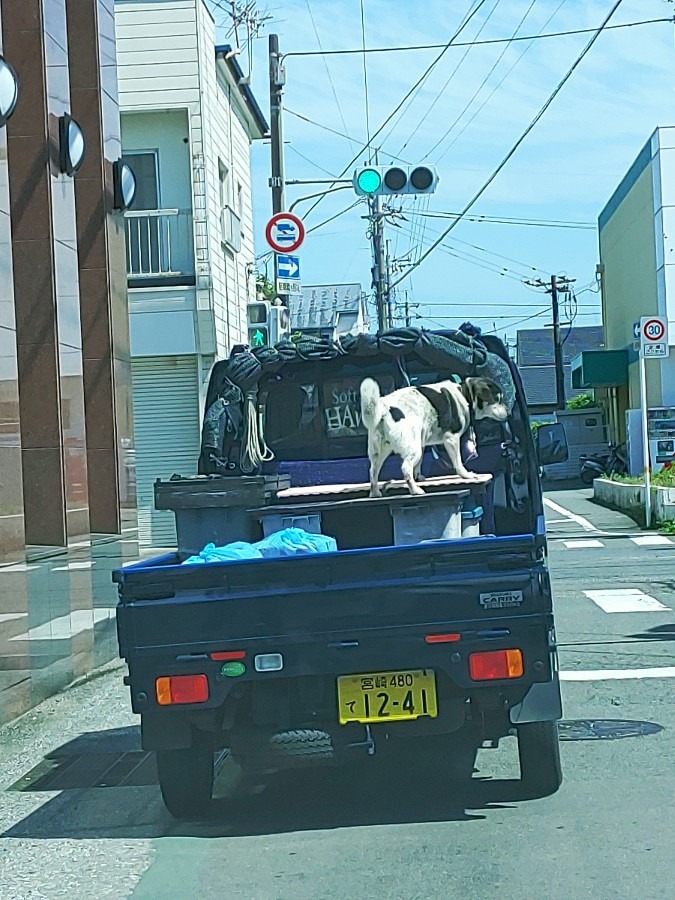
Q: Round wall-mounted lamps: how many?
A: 3